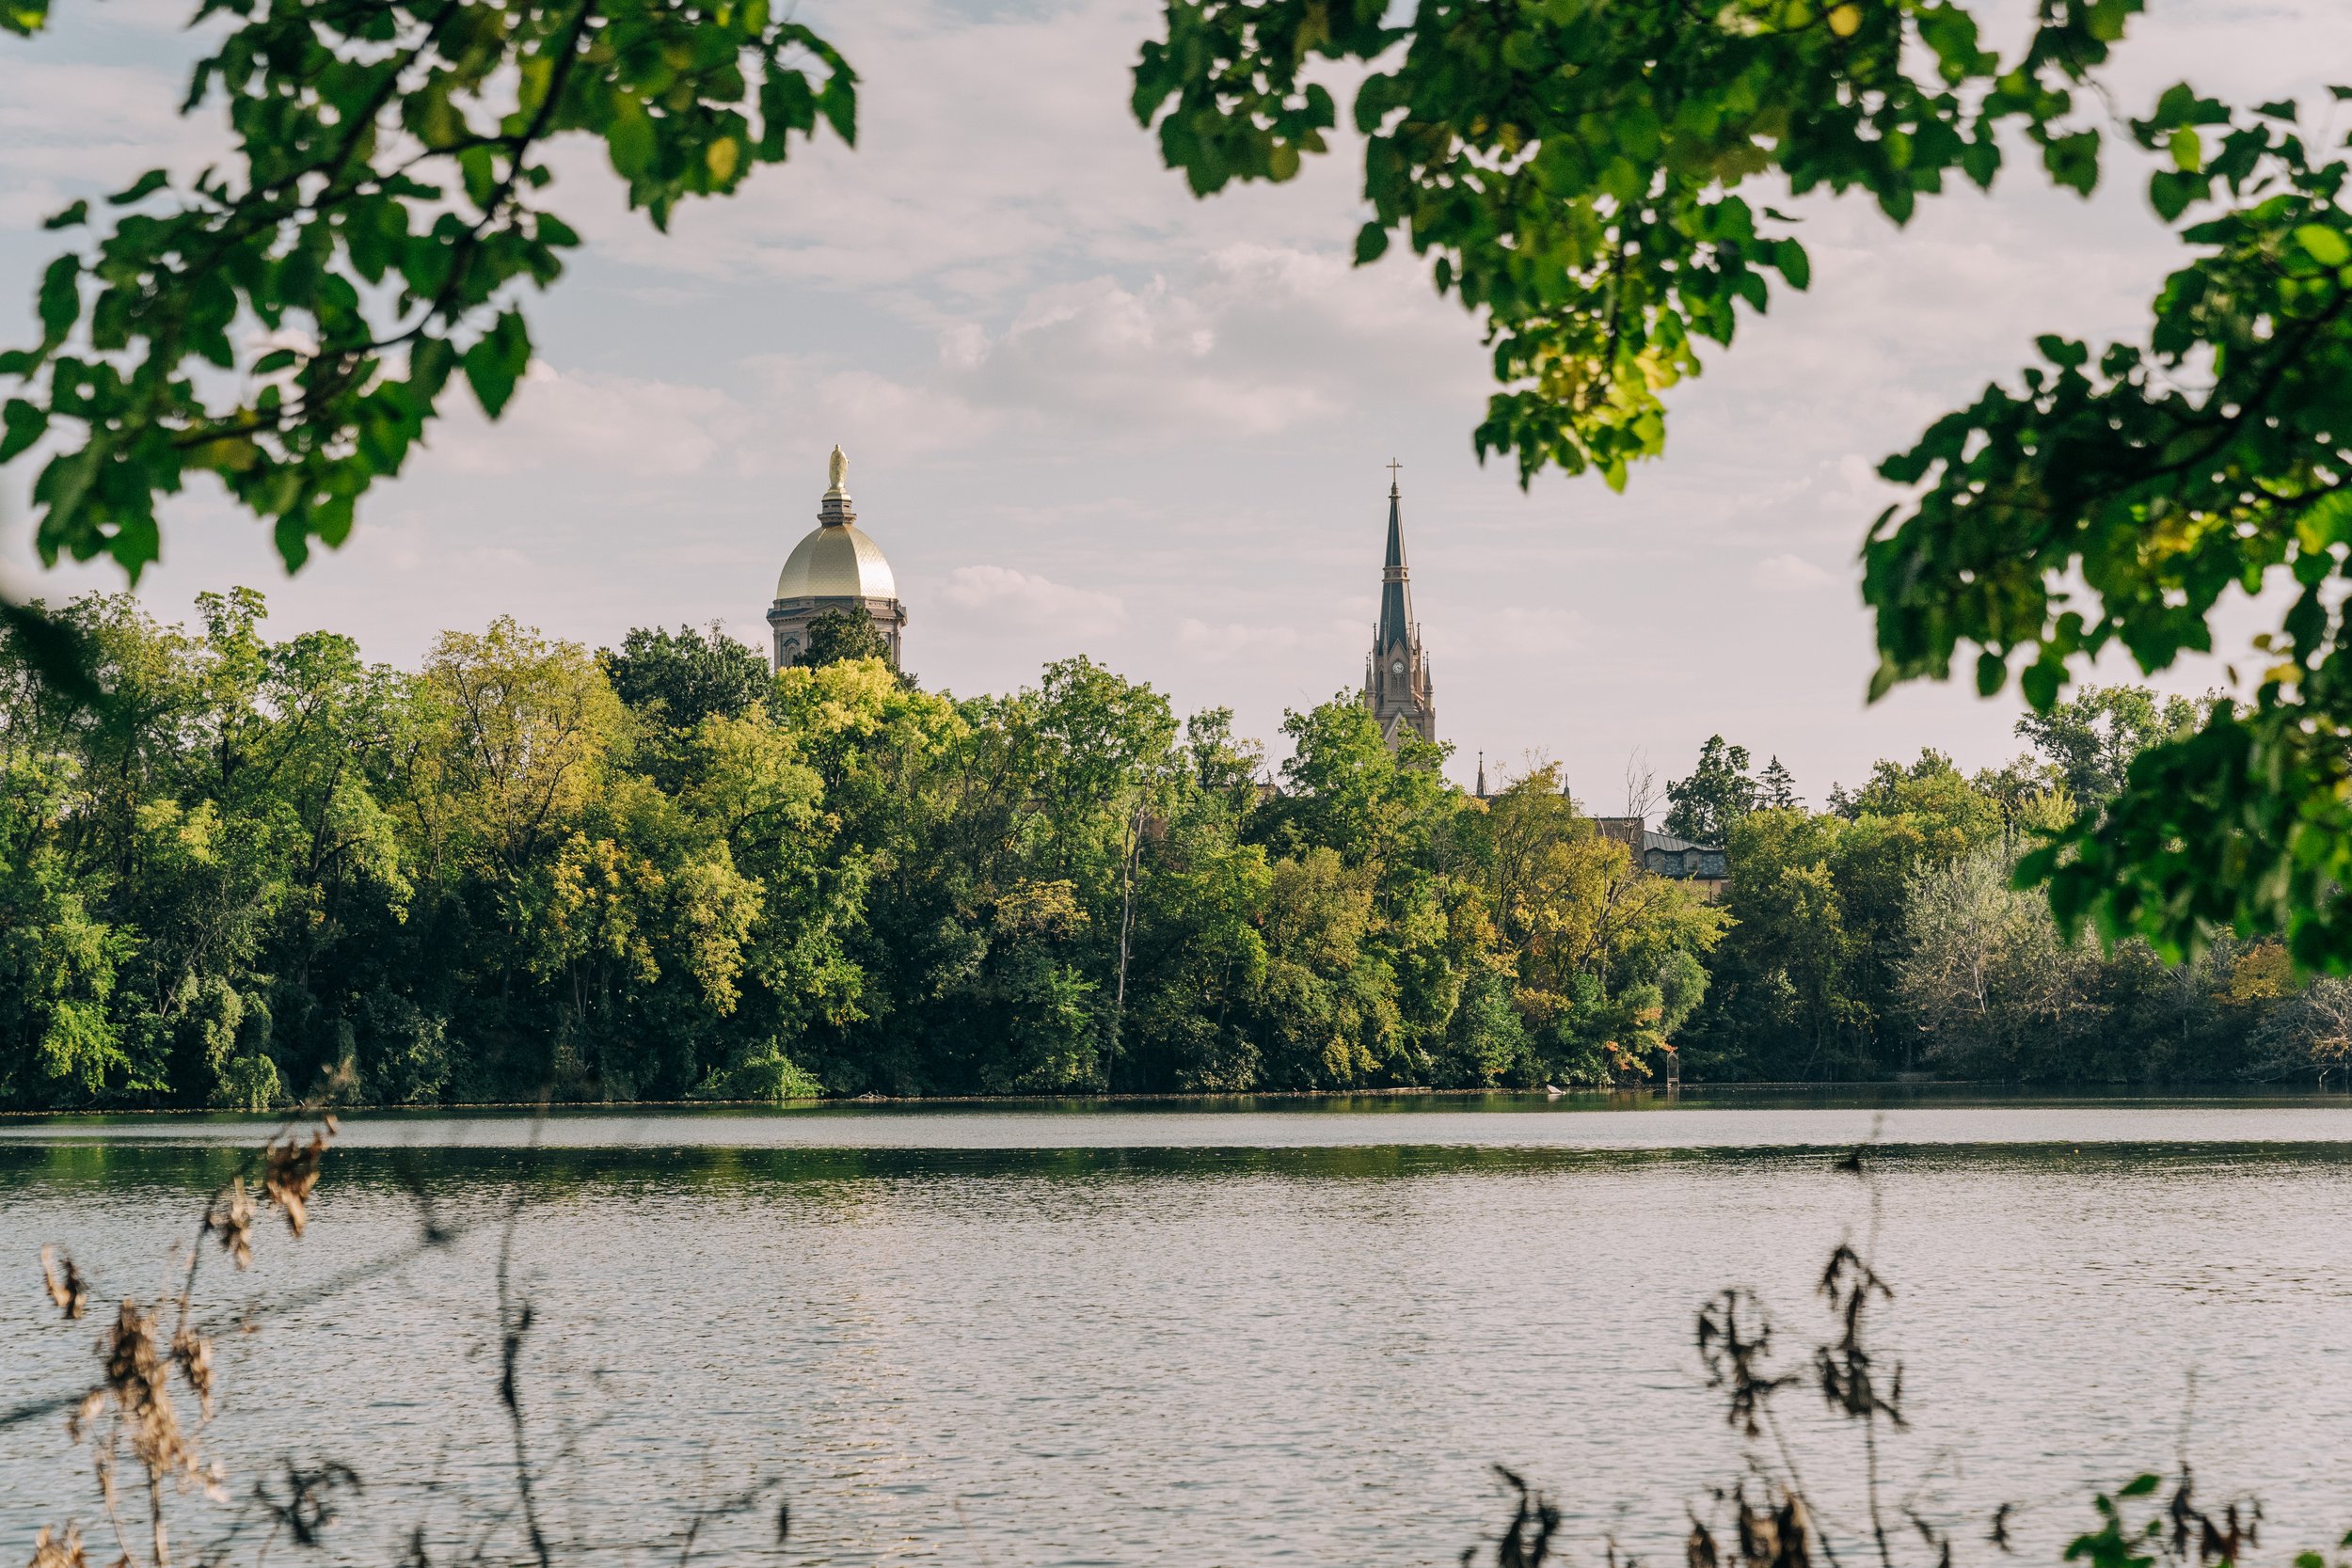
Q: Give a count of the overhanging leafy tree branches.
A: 3